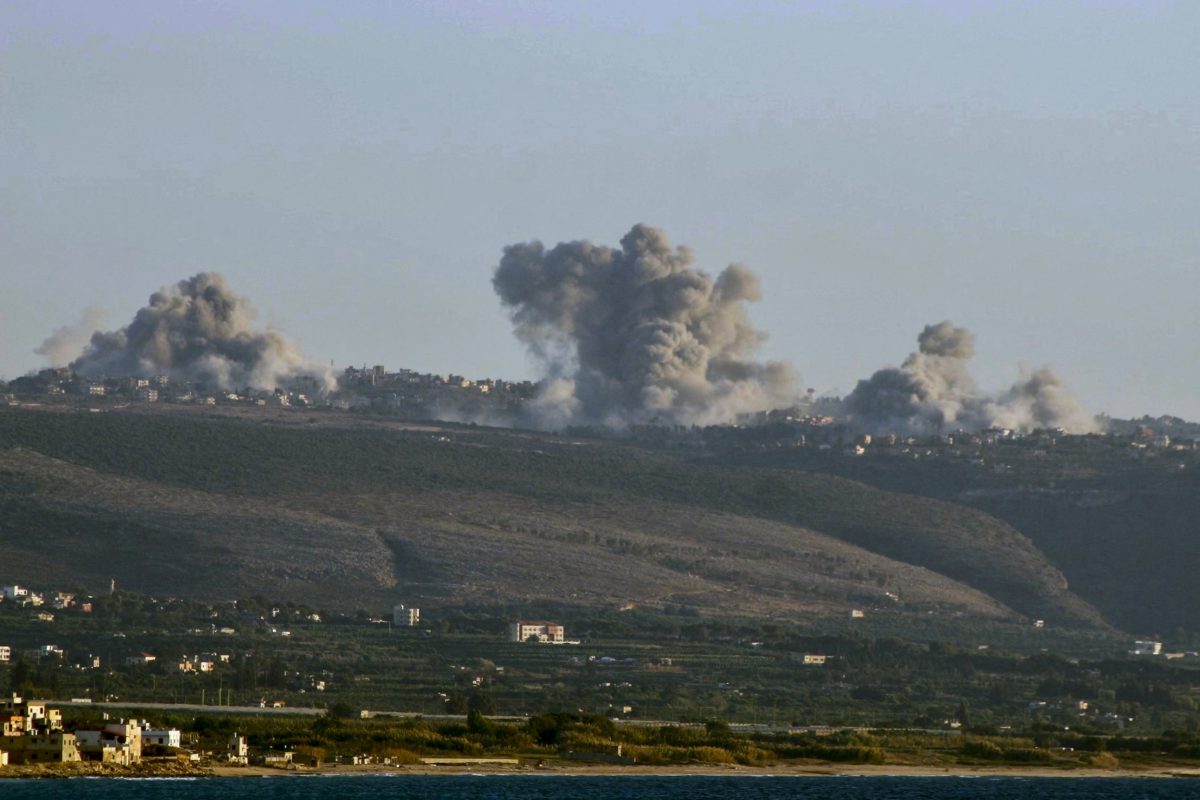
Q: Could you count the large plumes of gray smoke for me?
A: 3